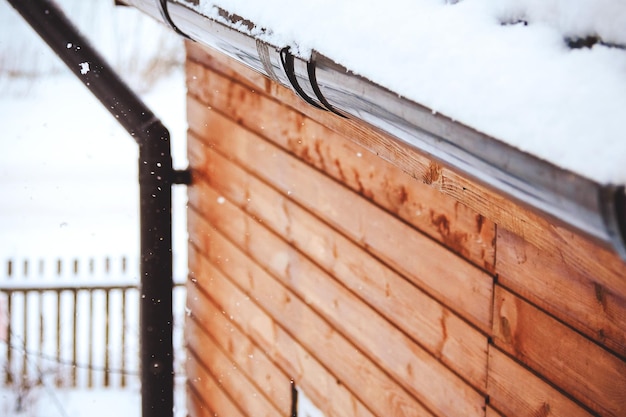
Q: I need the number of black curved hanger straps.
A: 3